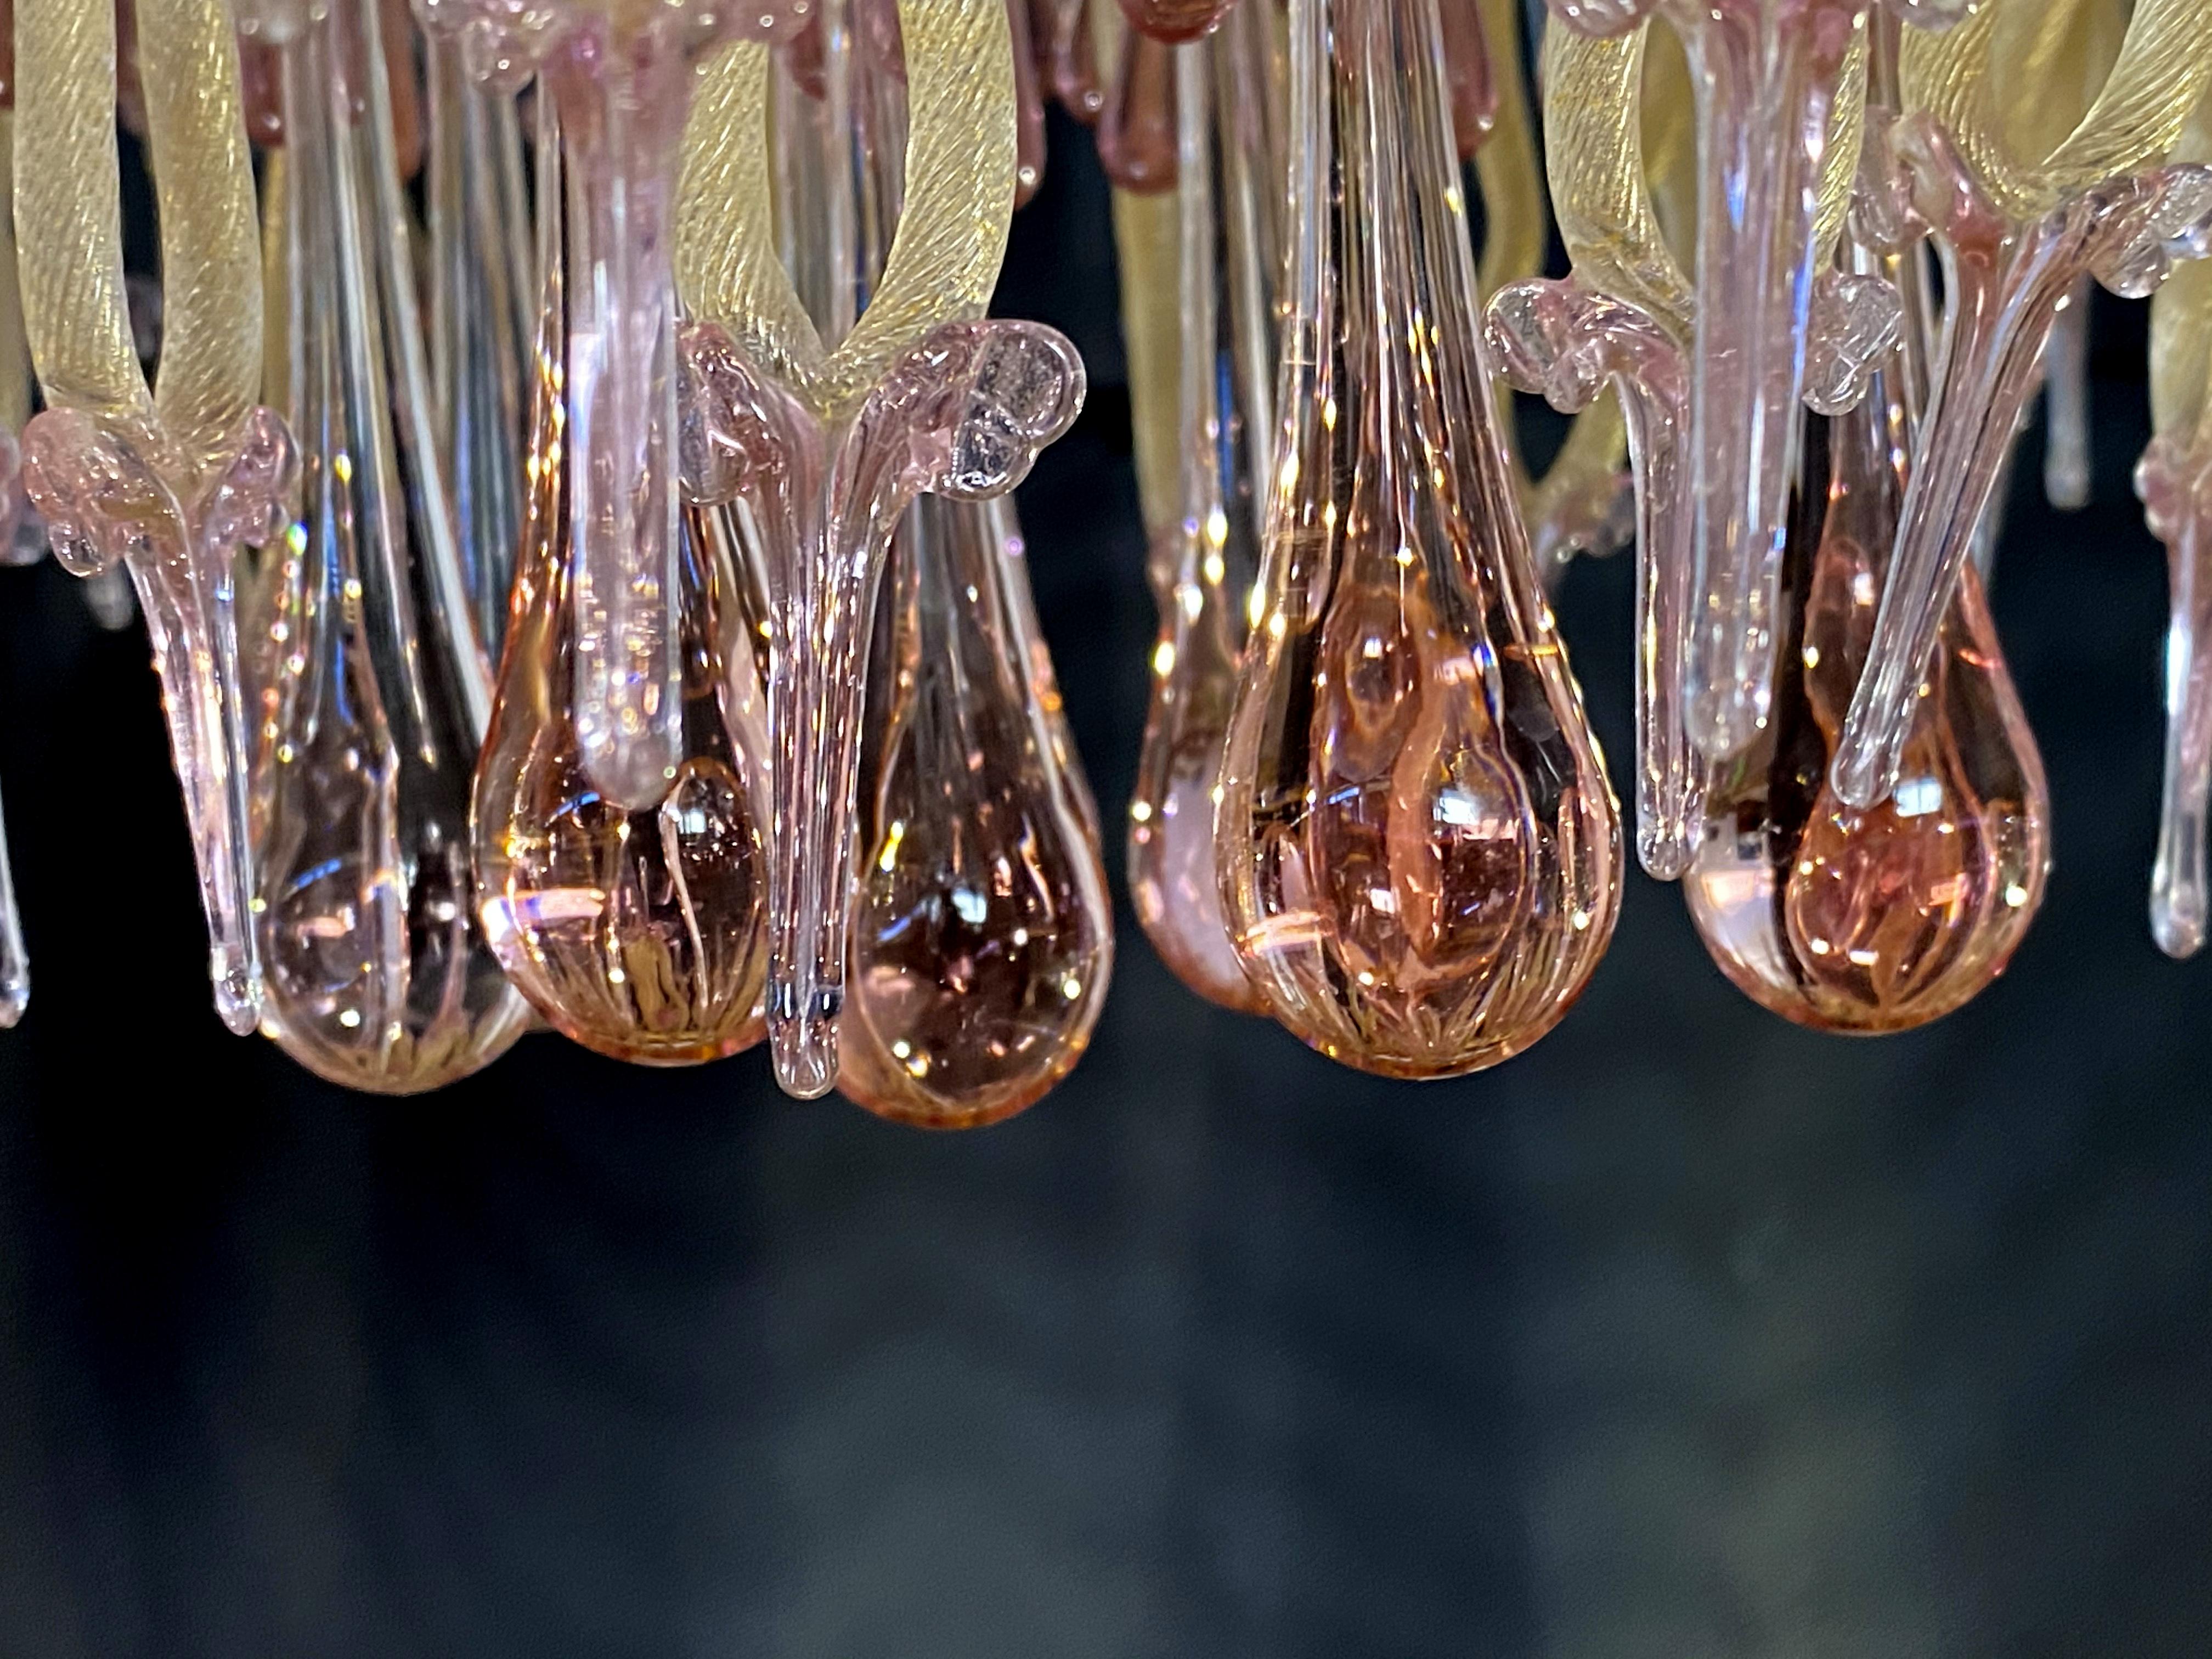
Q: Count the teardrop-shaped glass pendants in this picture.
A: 6